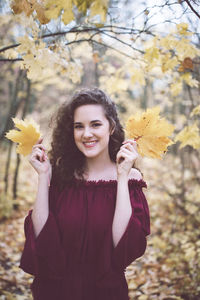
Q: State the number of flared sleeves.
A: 2